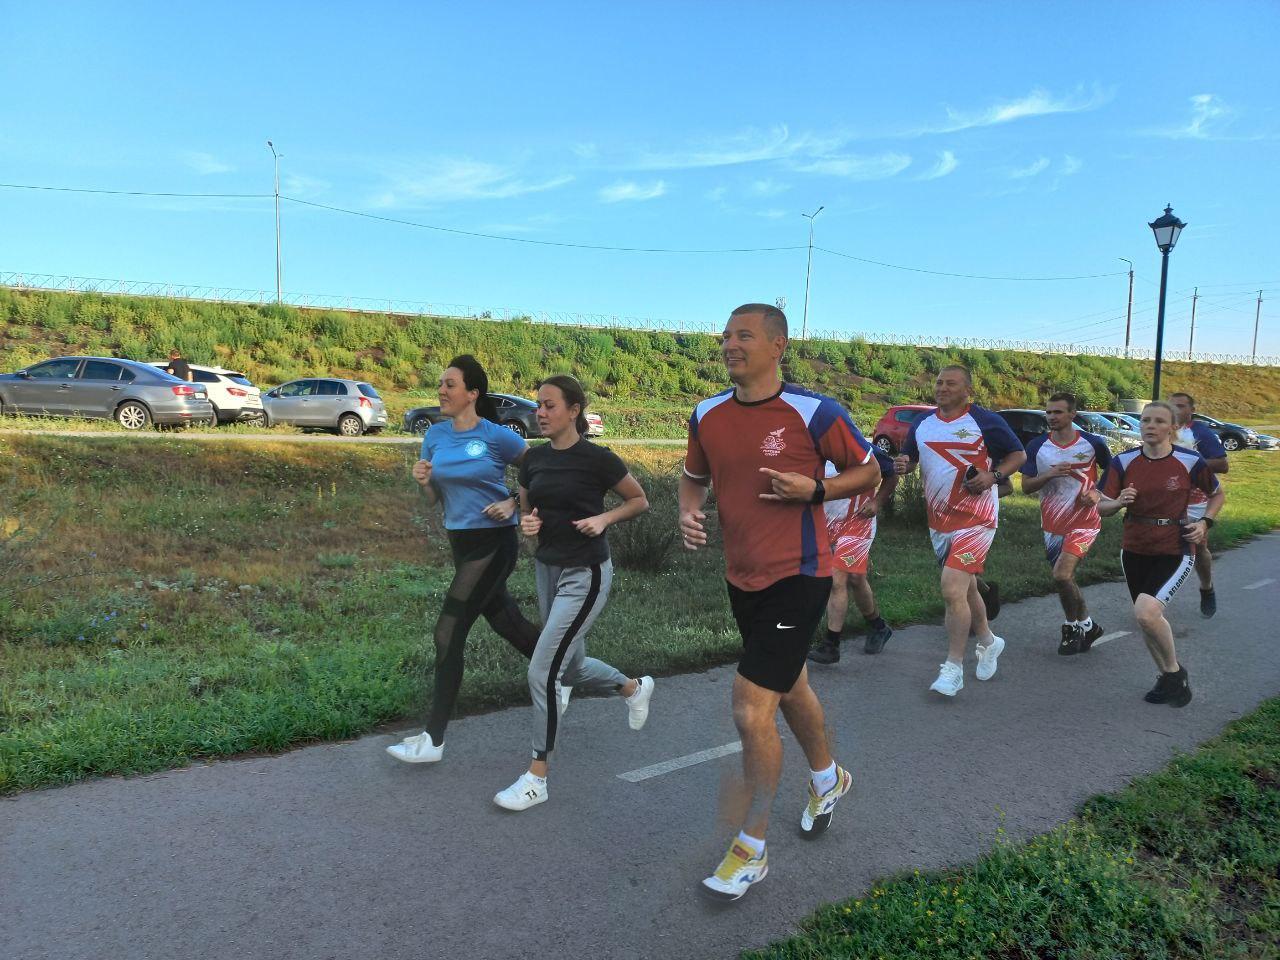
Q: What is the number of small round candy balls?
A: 0